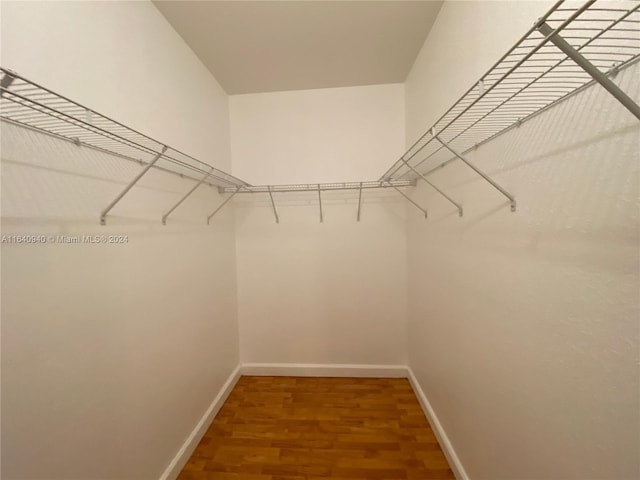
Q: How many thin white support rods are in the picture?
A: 10